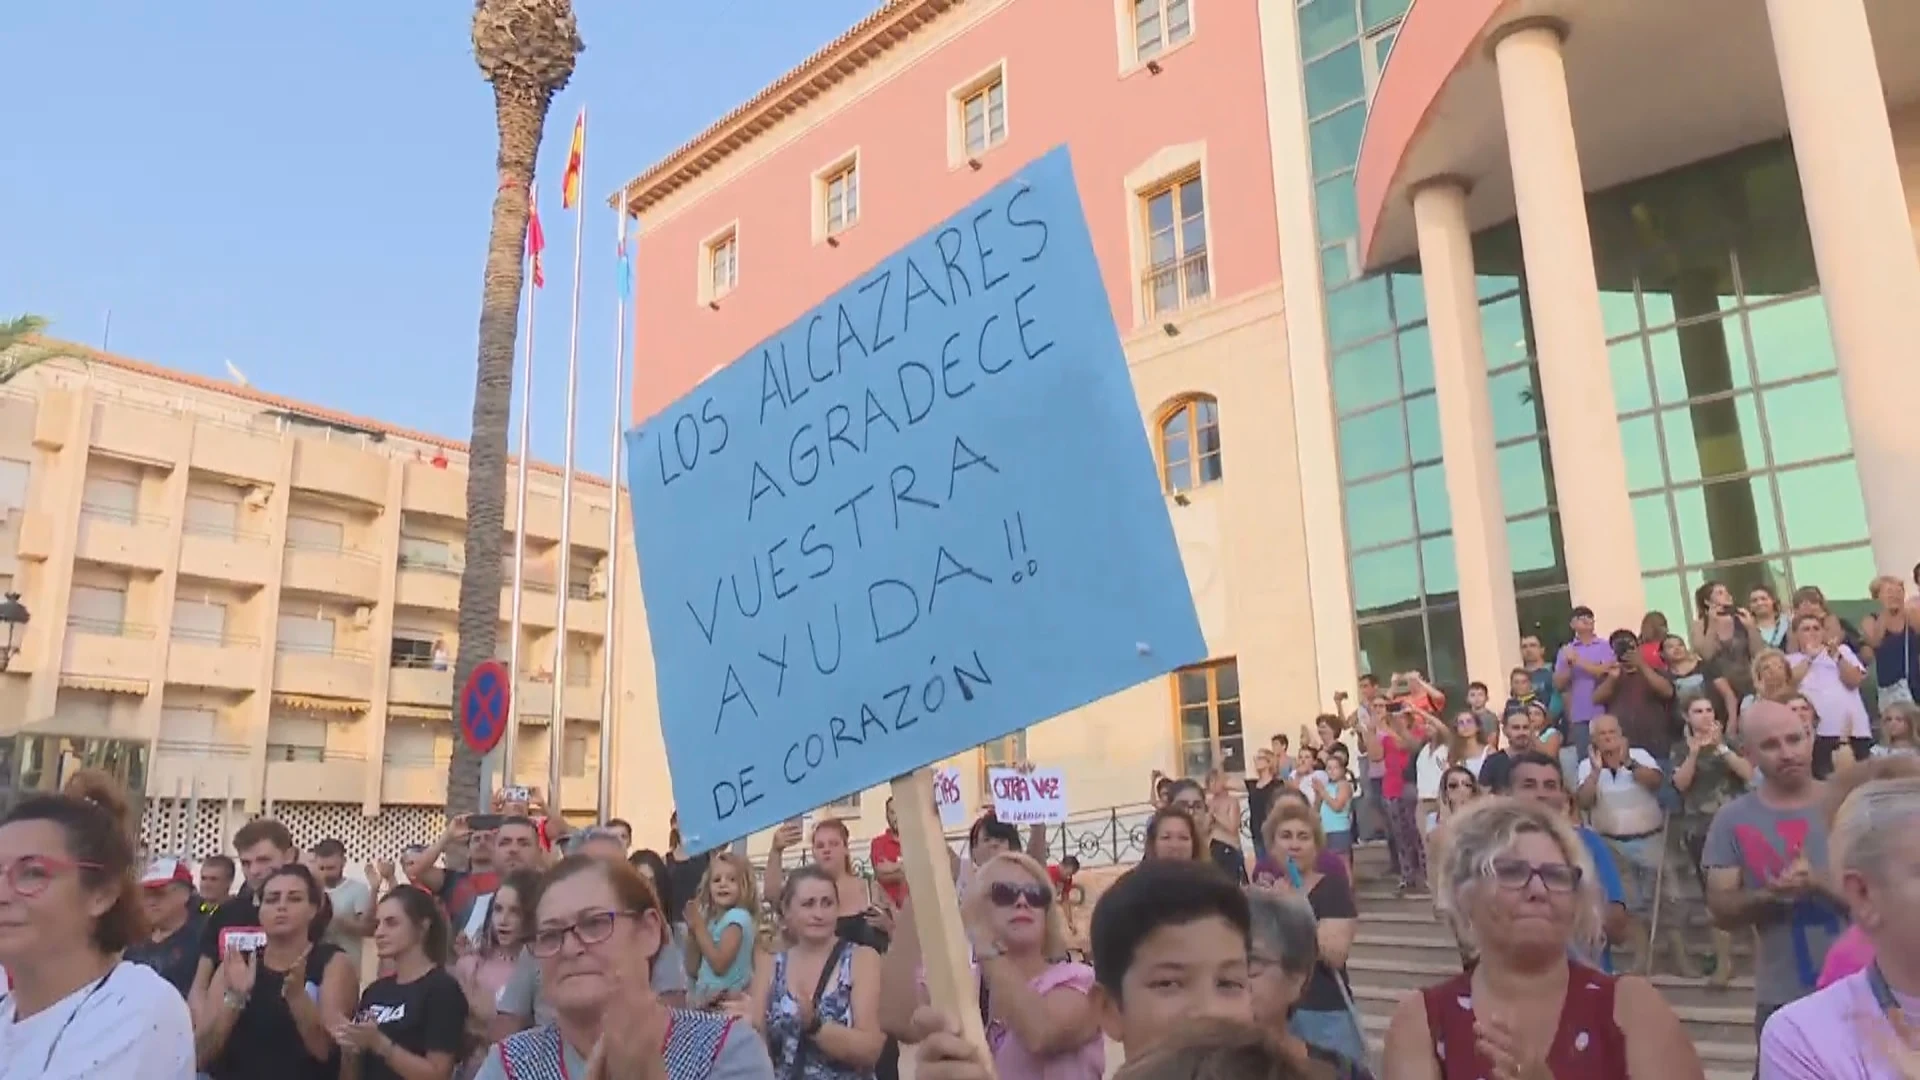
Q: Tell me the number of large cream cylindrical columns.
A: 3